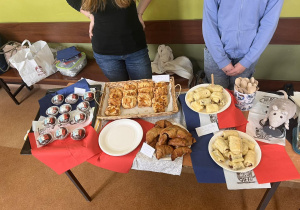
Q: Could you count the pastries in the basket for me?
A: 13